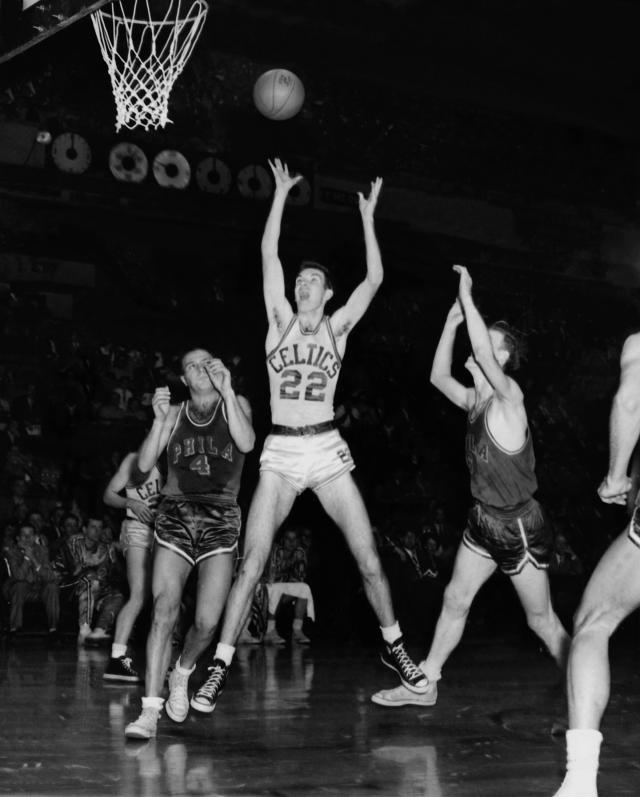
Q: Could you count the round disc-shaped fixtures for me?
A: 6